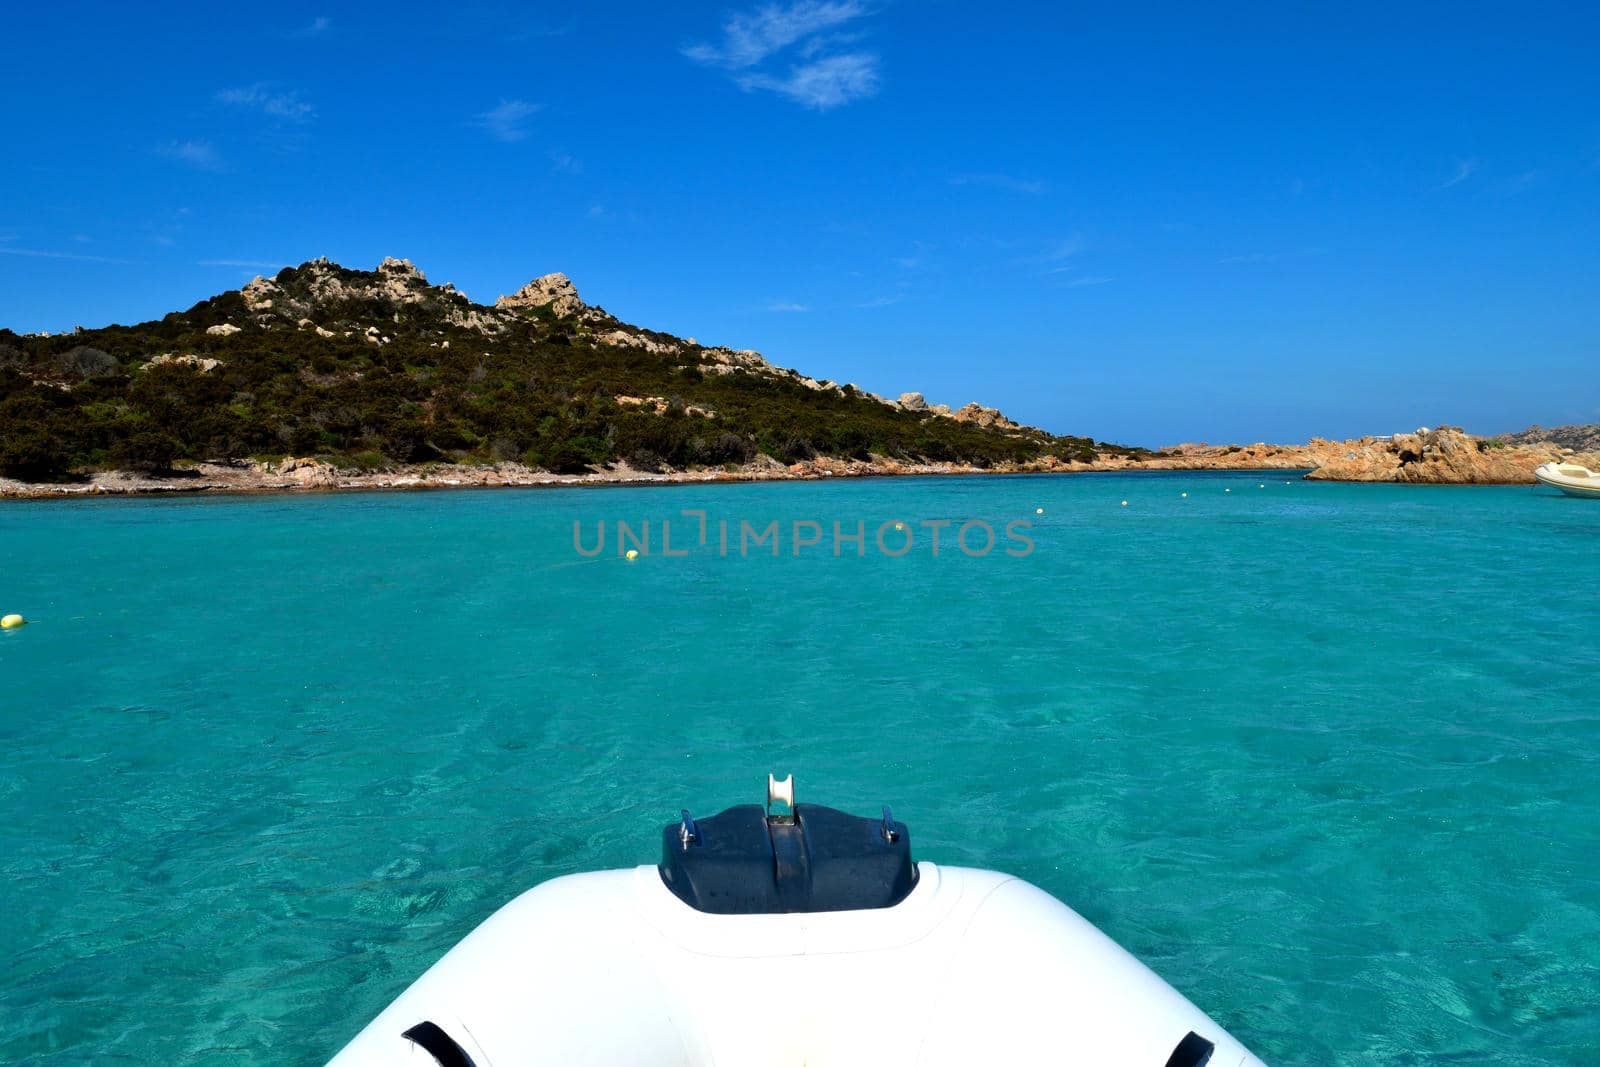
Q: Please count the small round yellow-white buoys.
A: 9